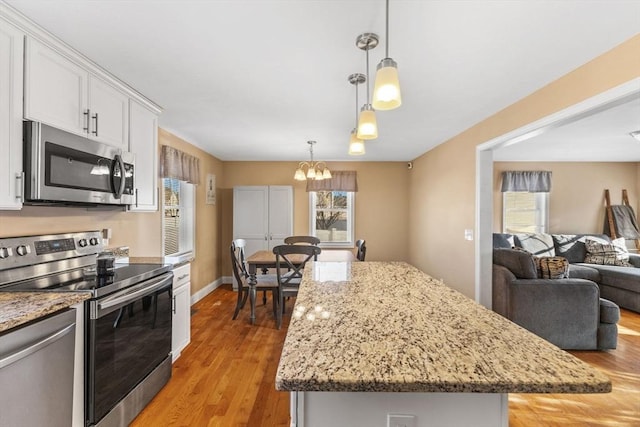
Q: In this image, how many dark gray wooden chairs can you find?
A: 4